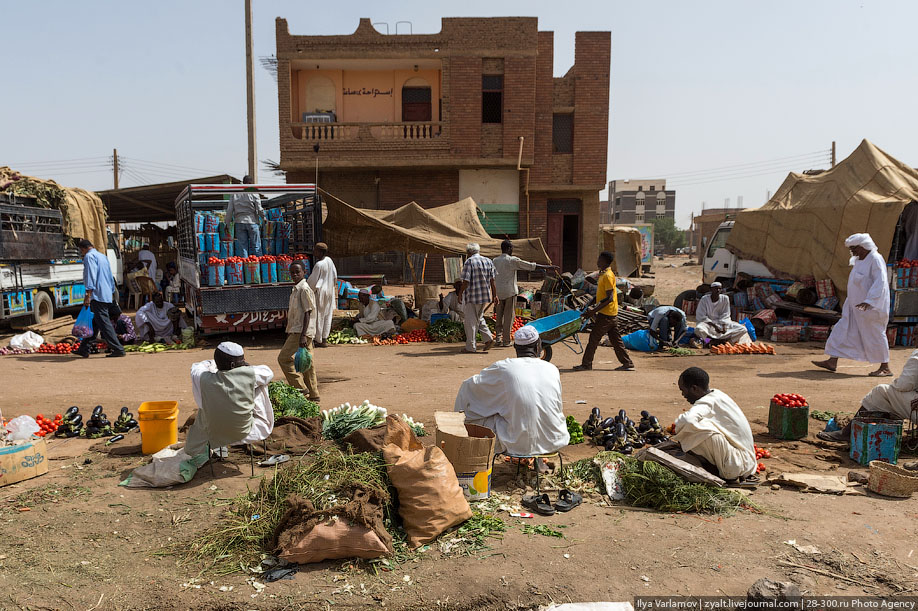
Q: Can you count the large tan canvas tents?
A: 2